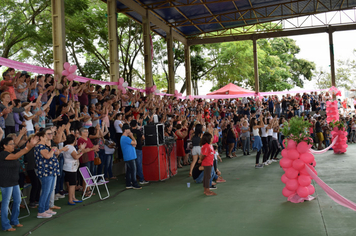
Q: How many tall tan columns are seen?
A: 7